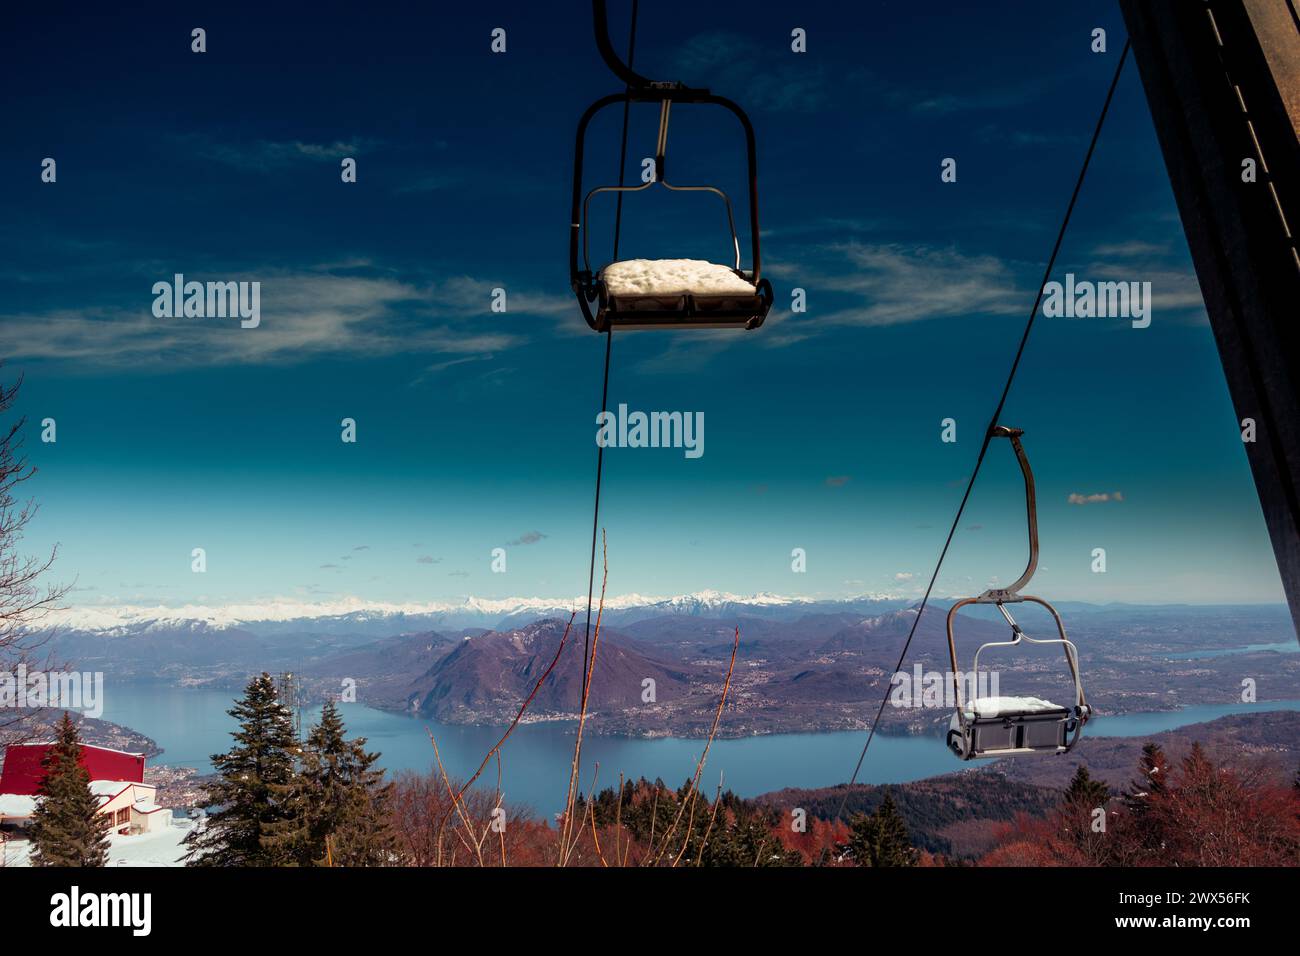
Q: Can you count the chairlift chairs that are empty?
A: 2